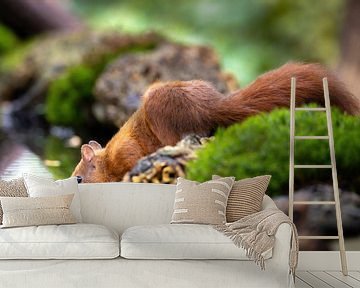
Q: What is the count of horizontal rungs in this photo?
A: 5